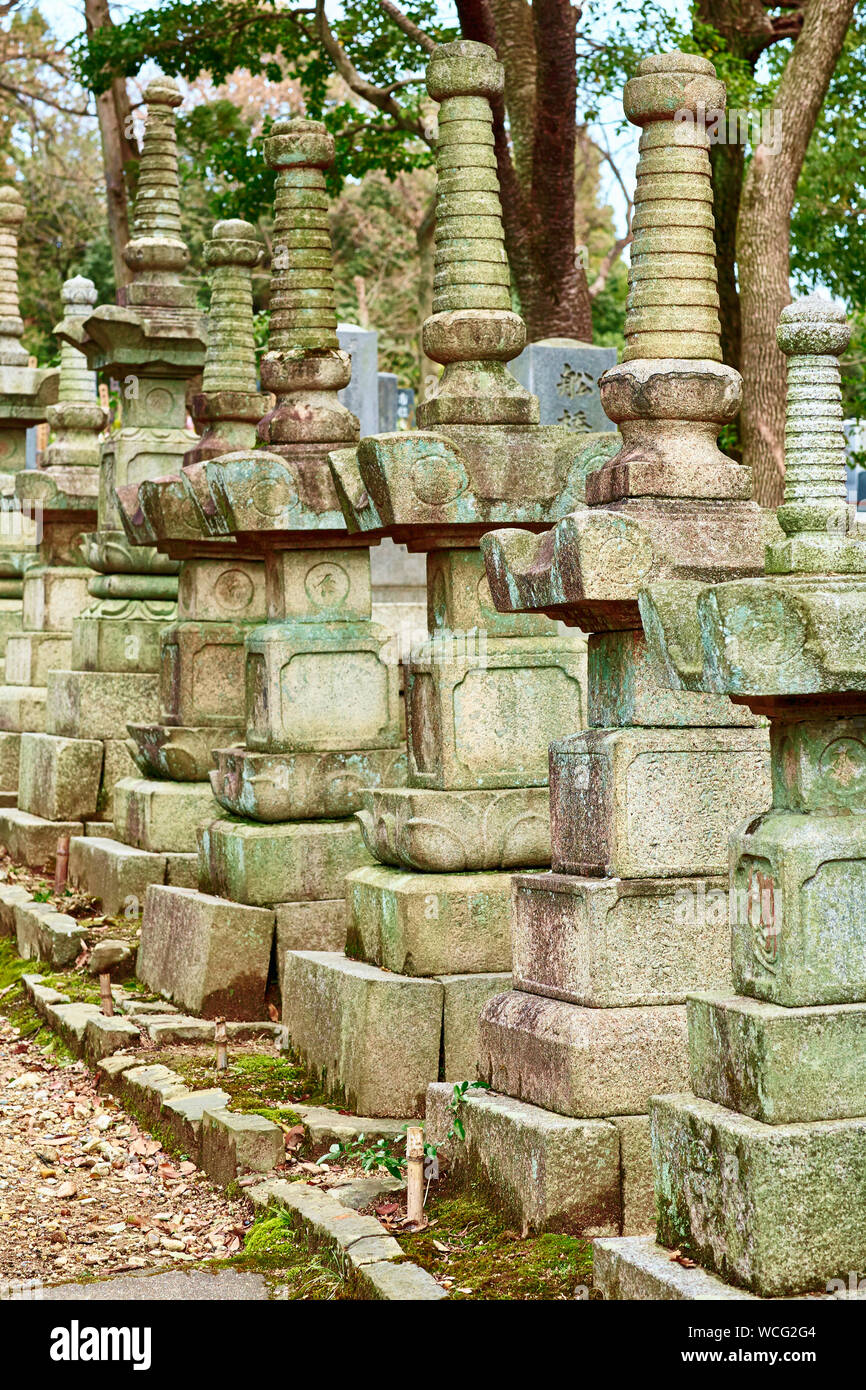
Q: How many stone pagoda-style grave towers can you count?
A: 8